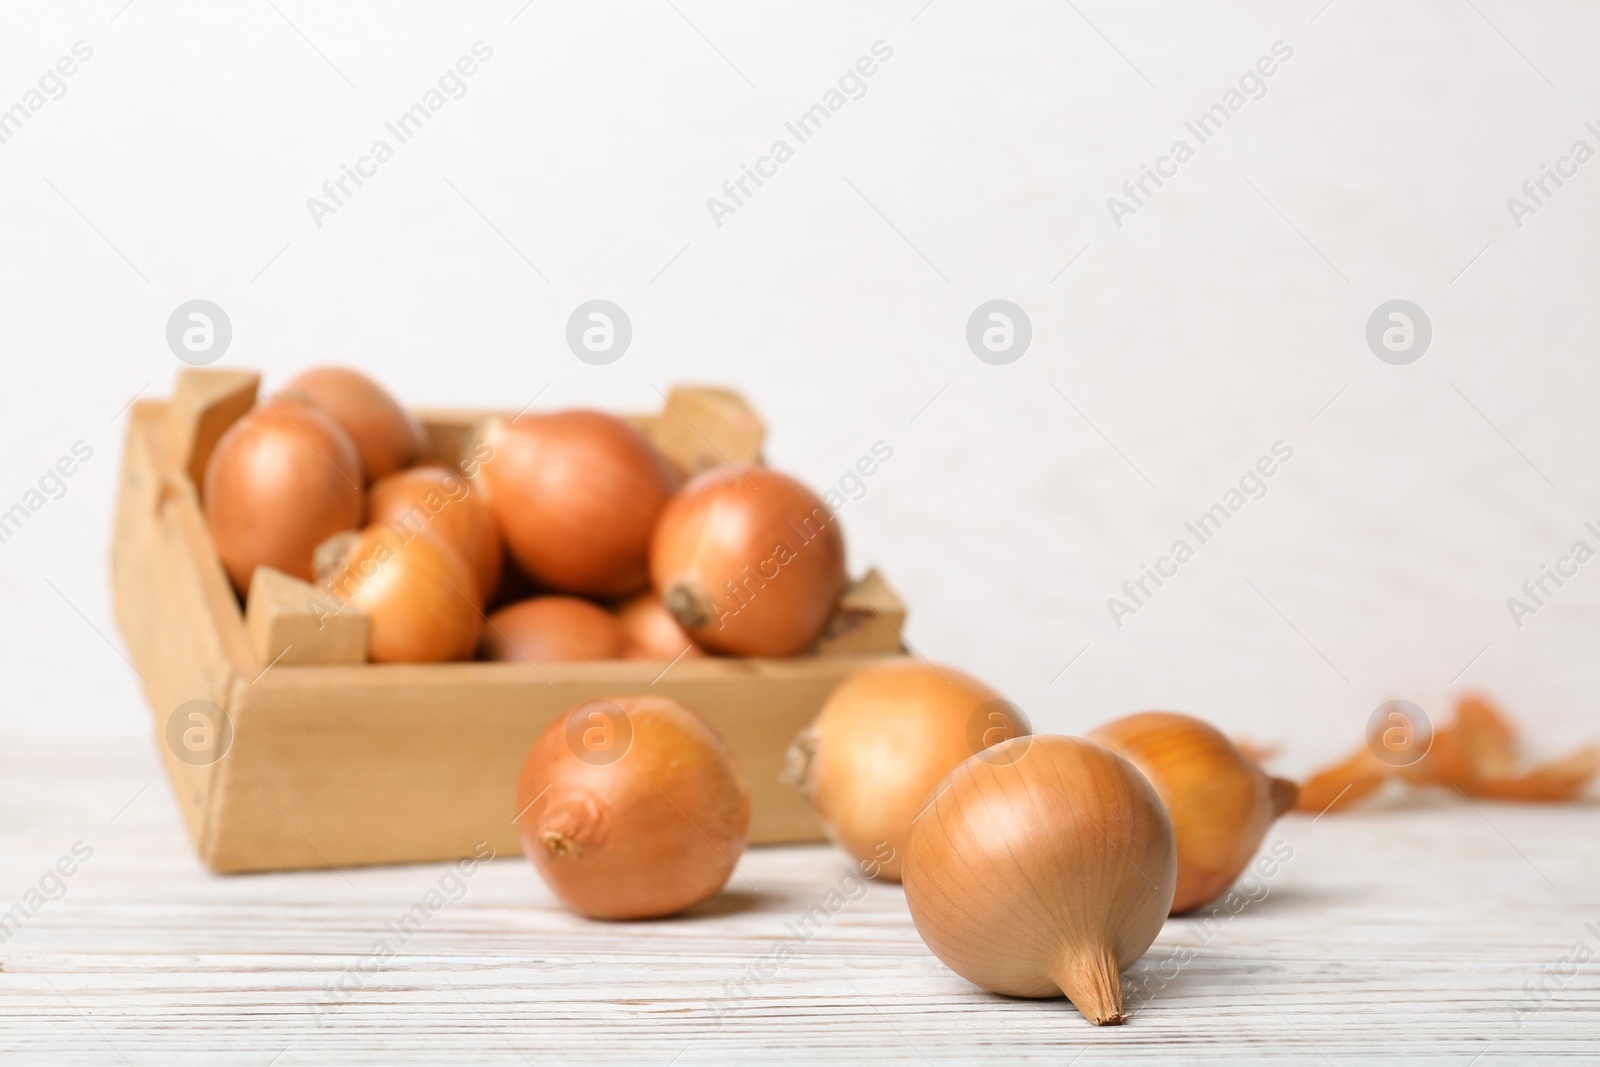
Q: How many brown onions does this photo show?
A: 12